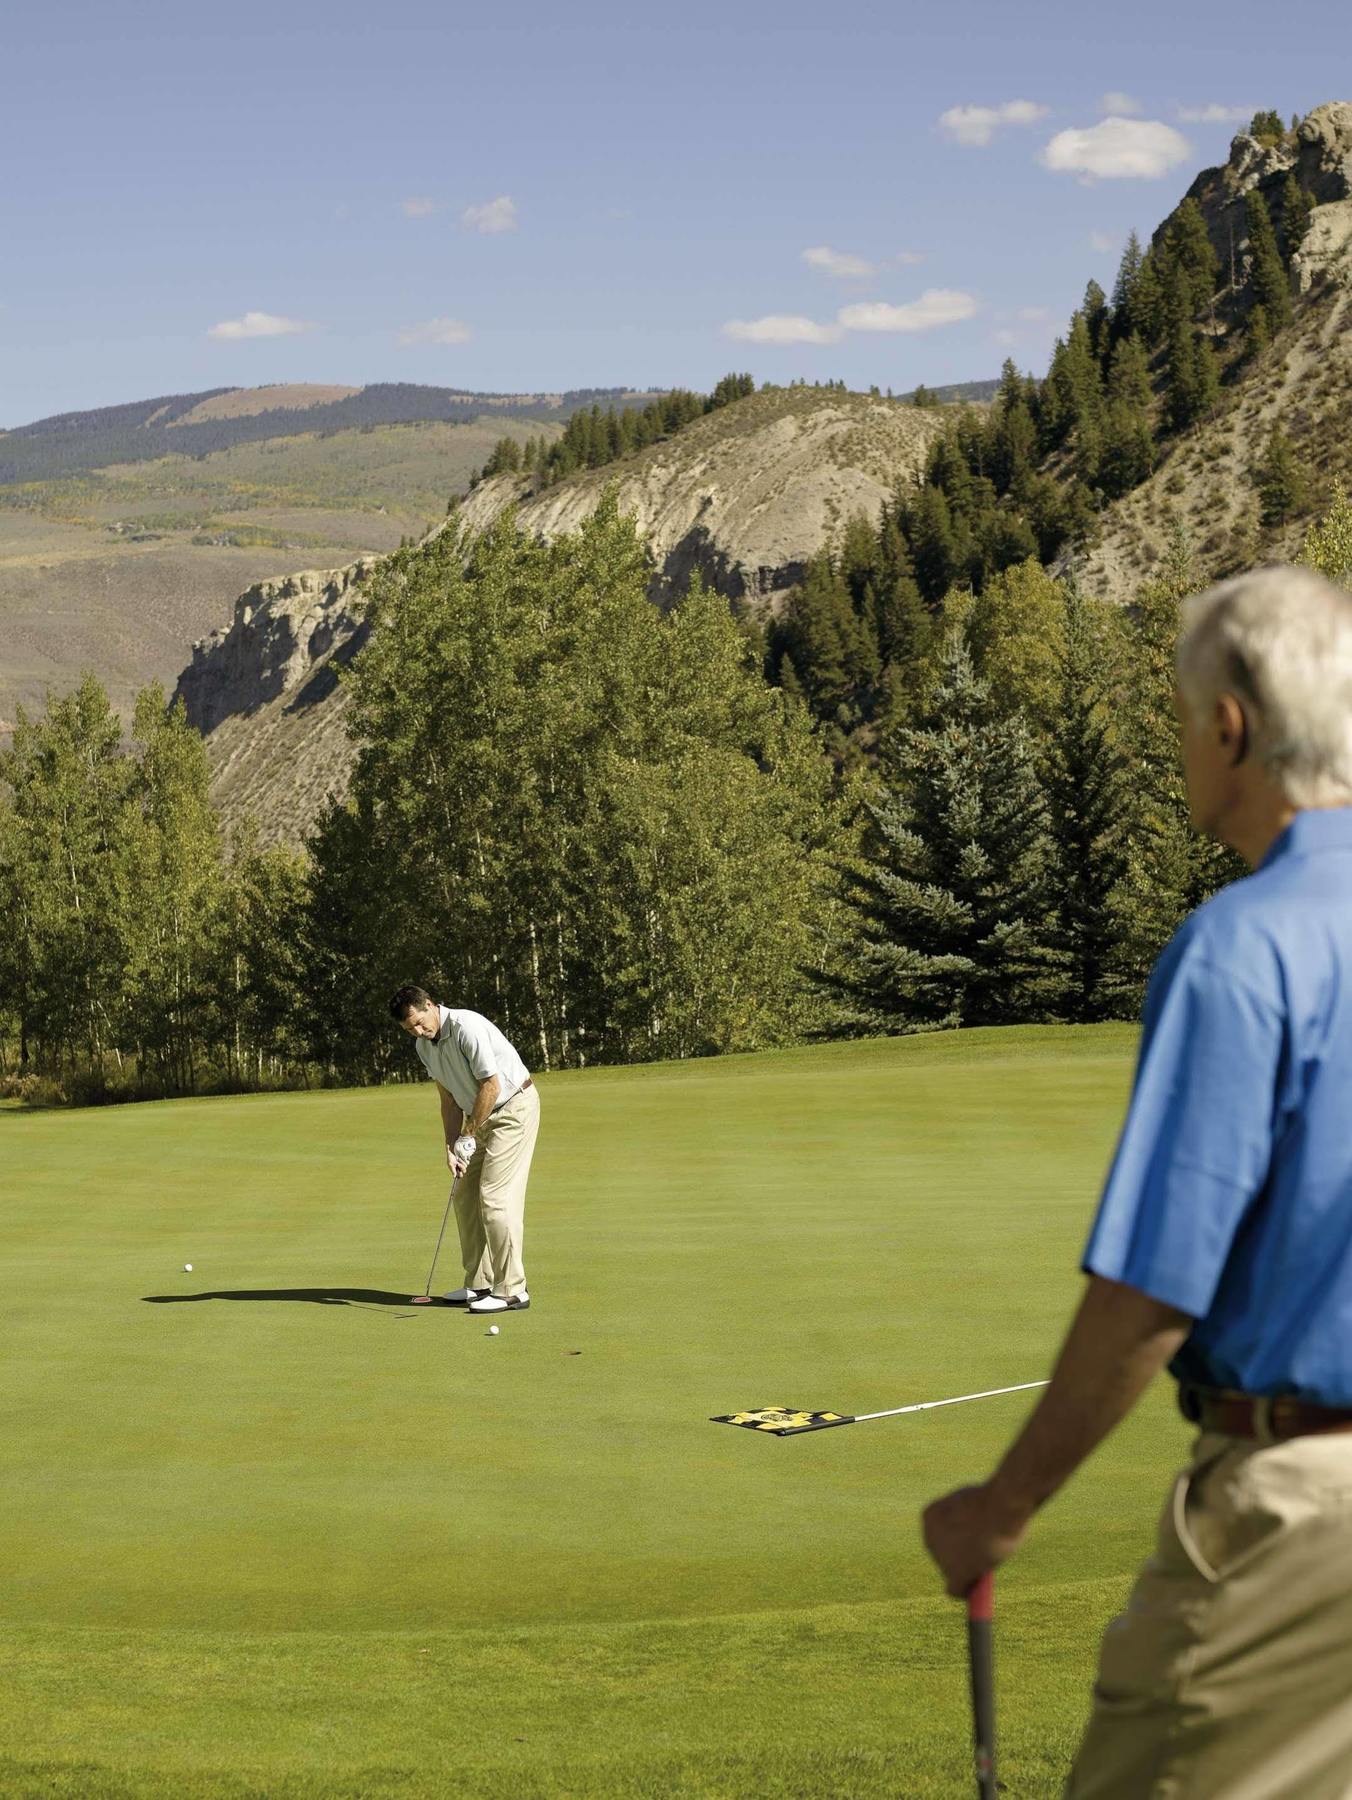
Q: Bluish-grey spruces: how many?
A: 1